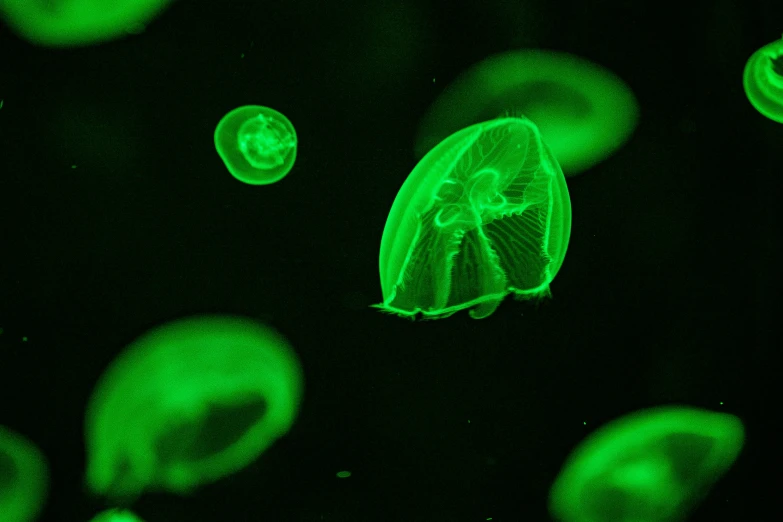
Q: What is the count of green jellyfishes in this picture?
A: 9